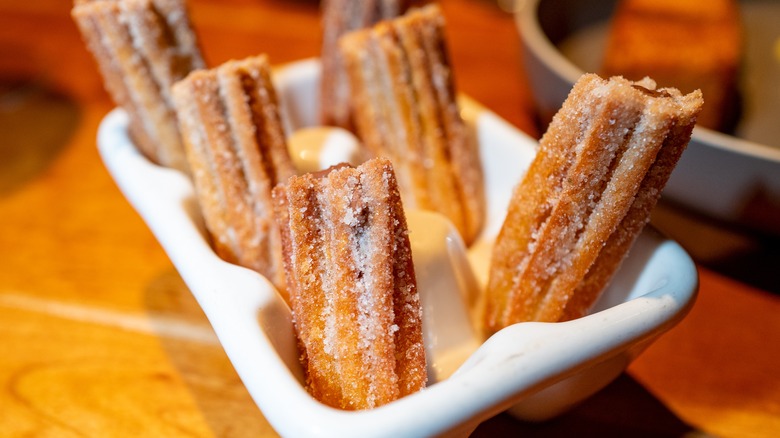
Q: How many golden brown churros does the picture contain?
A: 6